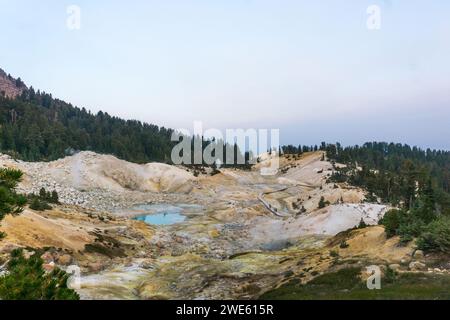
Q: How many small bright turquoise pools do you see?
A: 1